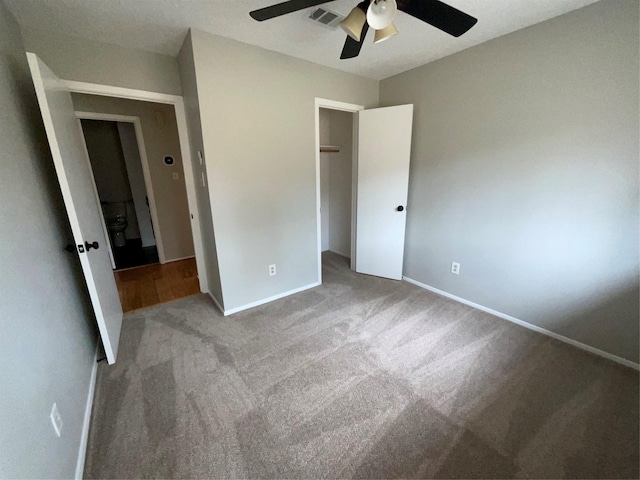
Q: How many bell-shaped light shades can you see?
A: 3